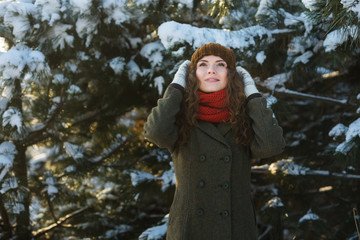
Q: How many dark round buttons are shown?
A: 6